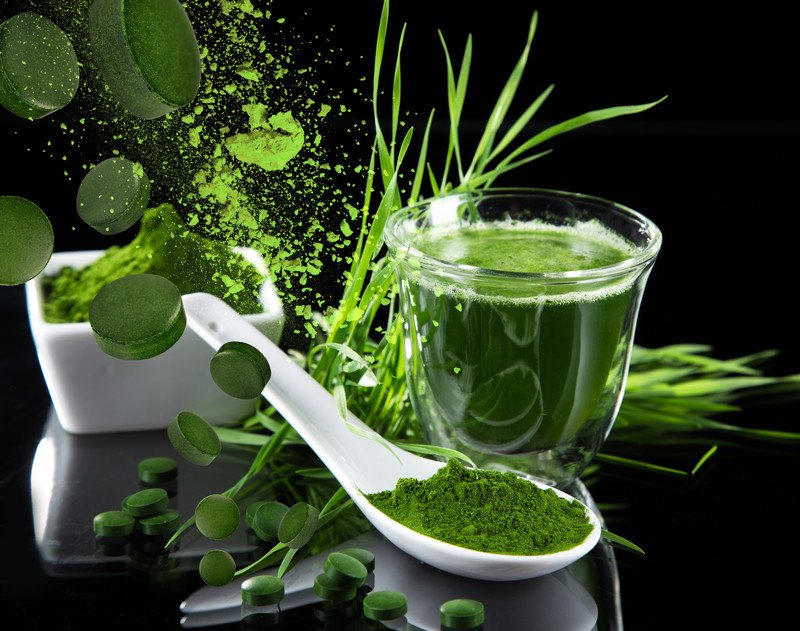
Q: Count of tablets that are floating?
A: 10